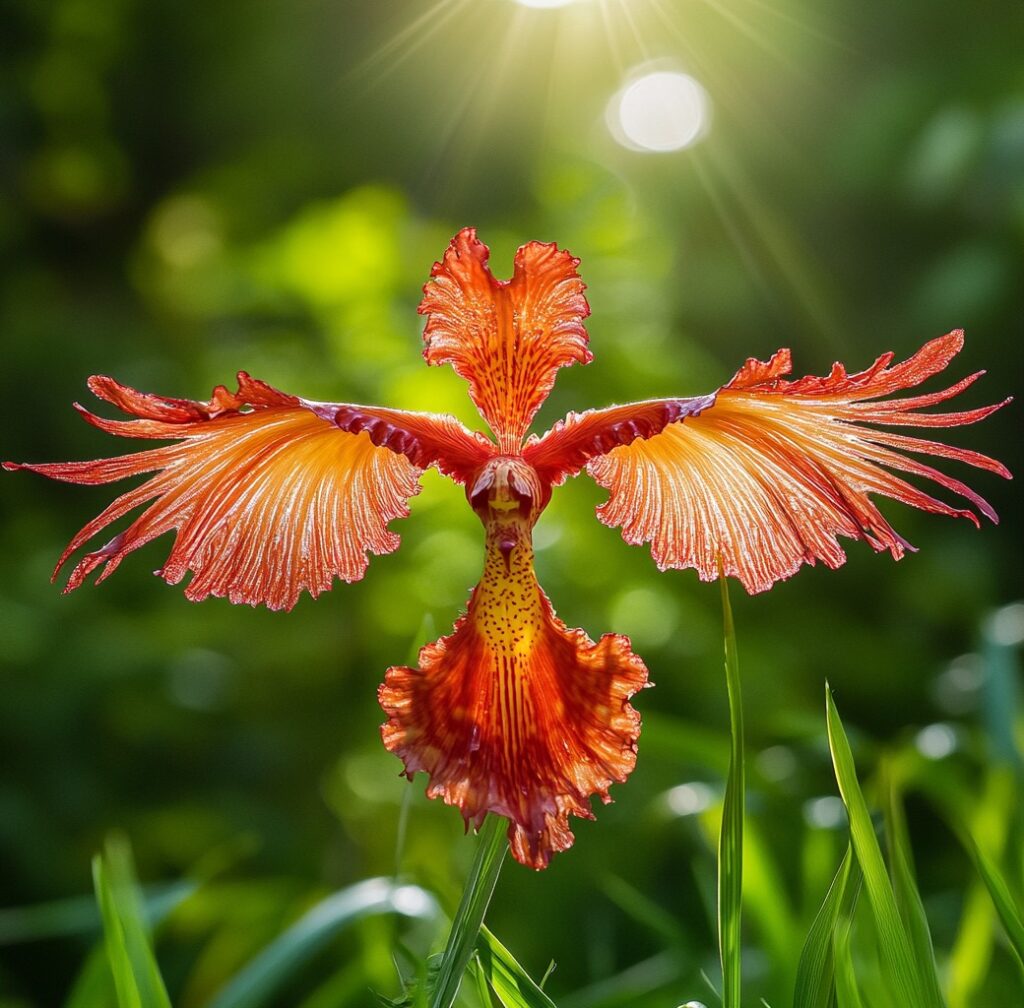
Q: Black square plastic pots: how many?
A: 0